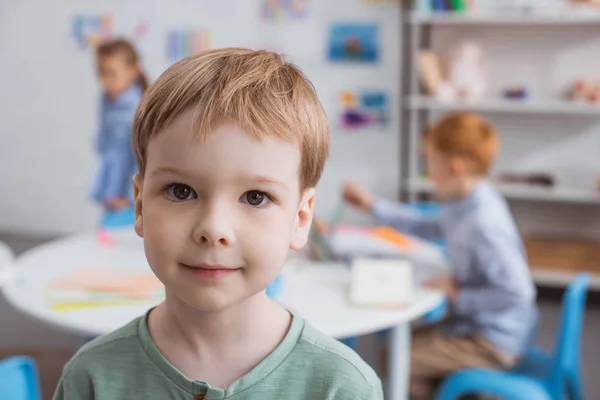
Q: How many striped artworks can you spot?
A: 1